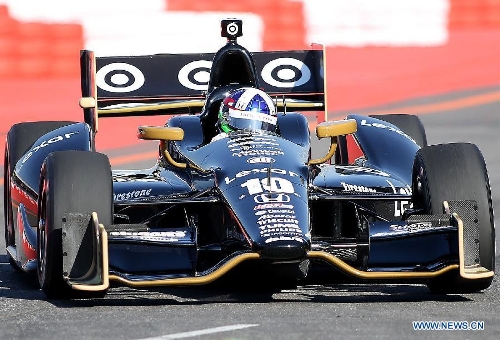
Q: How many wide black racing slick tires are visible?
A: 4